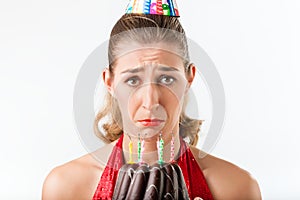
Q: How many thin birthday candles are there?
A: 6